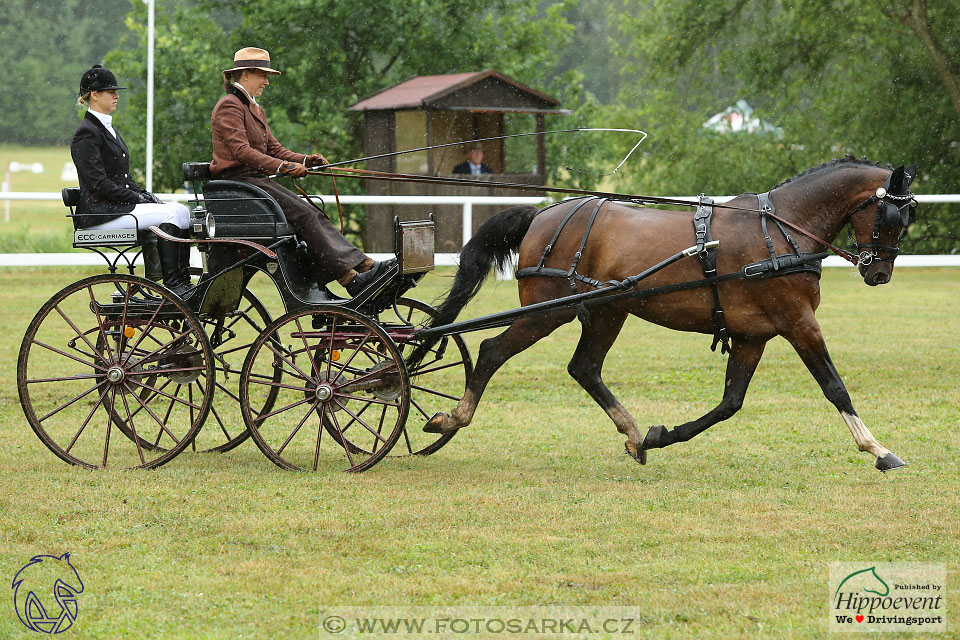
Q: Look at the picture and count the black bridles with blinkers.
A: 1